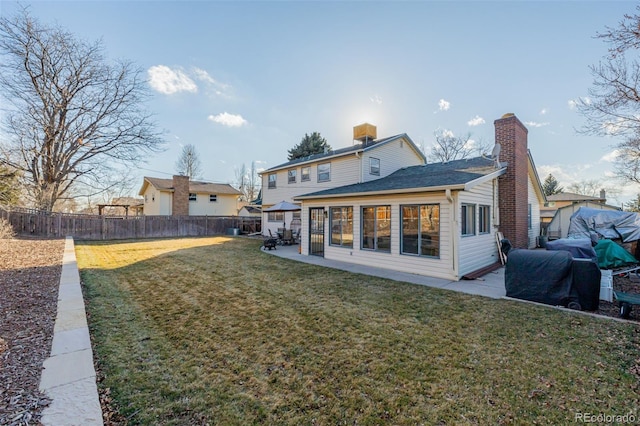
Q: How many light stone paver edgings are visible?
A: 1